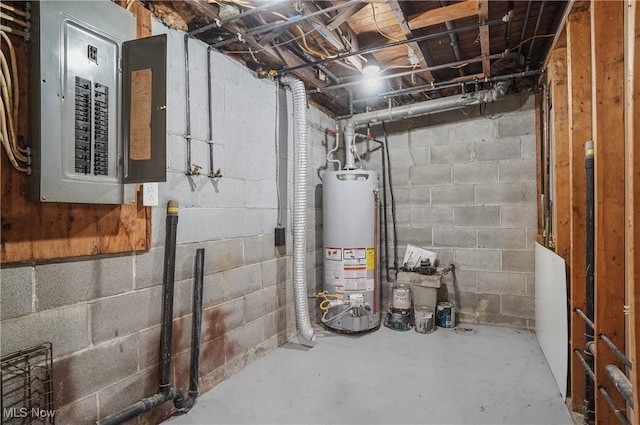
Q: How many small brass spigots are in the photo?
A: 2